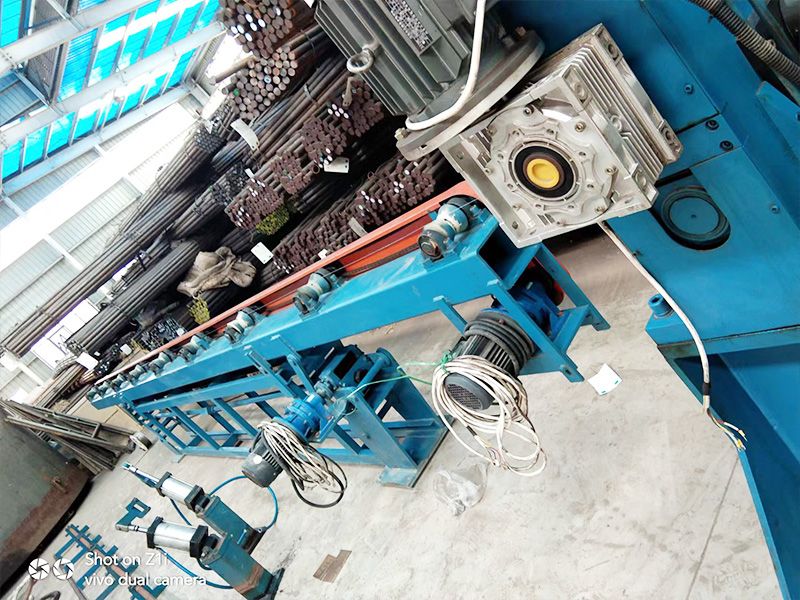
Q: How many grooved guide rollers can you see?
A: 9